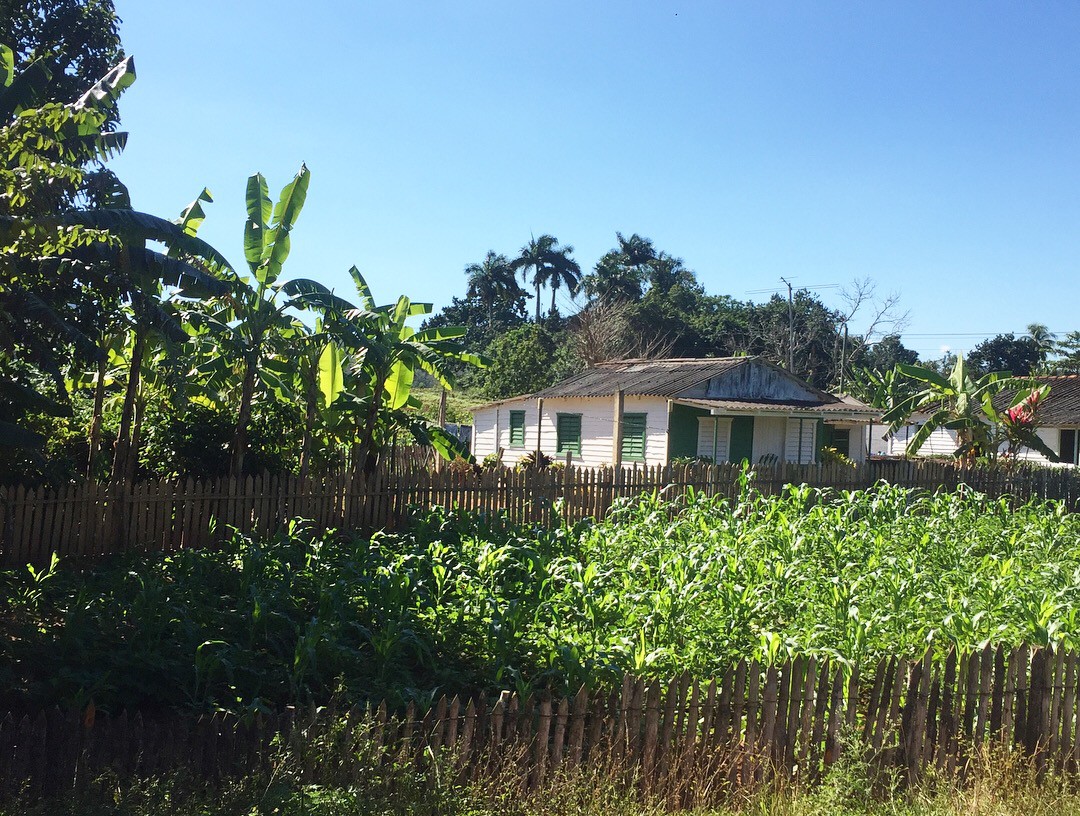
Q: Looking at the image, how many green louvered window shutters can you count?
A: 3